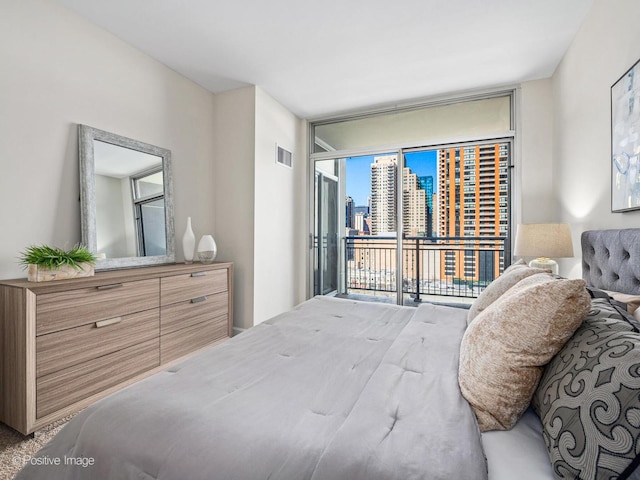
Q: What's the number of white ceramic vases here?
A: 2